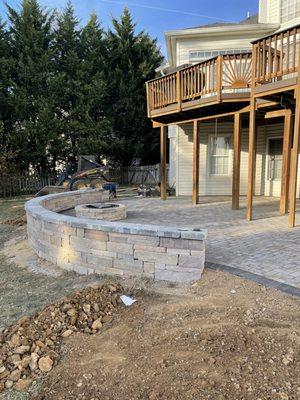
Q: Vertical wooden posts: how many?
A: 6